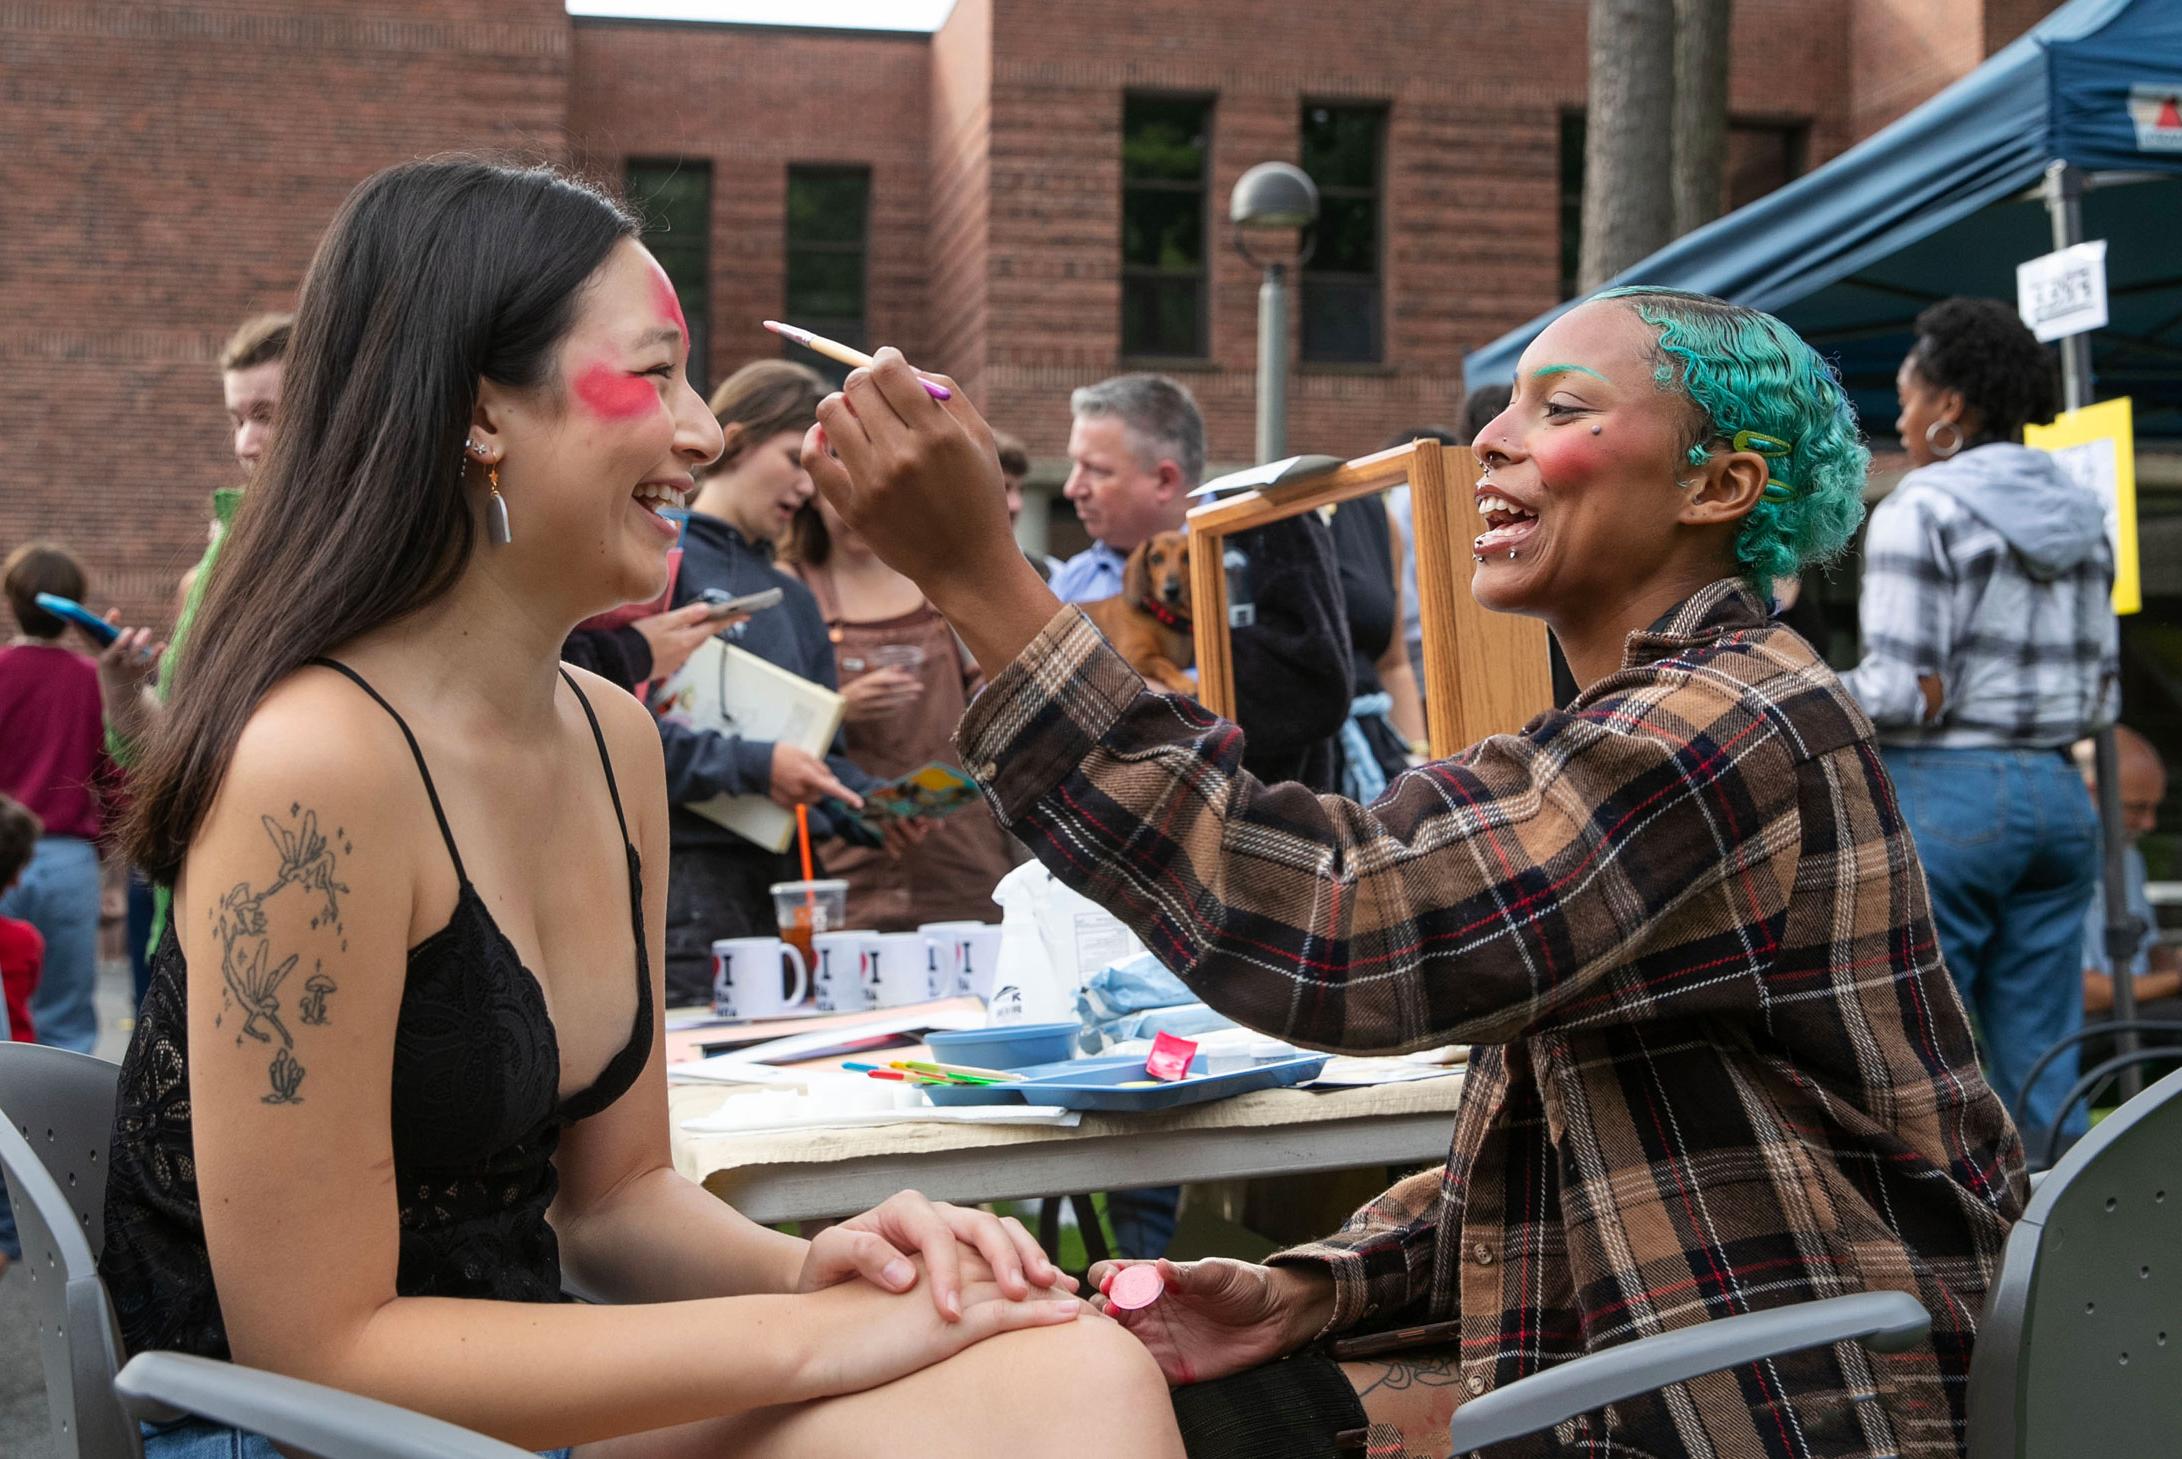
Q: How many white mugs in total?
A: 5